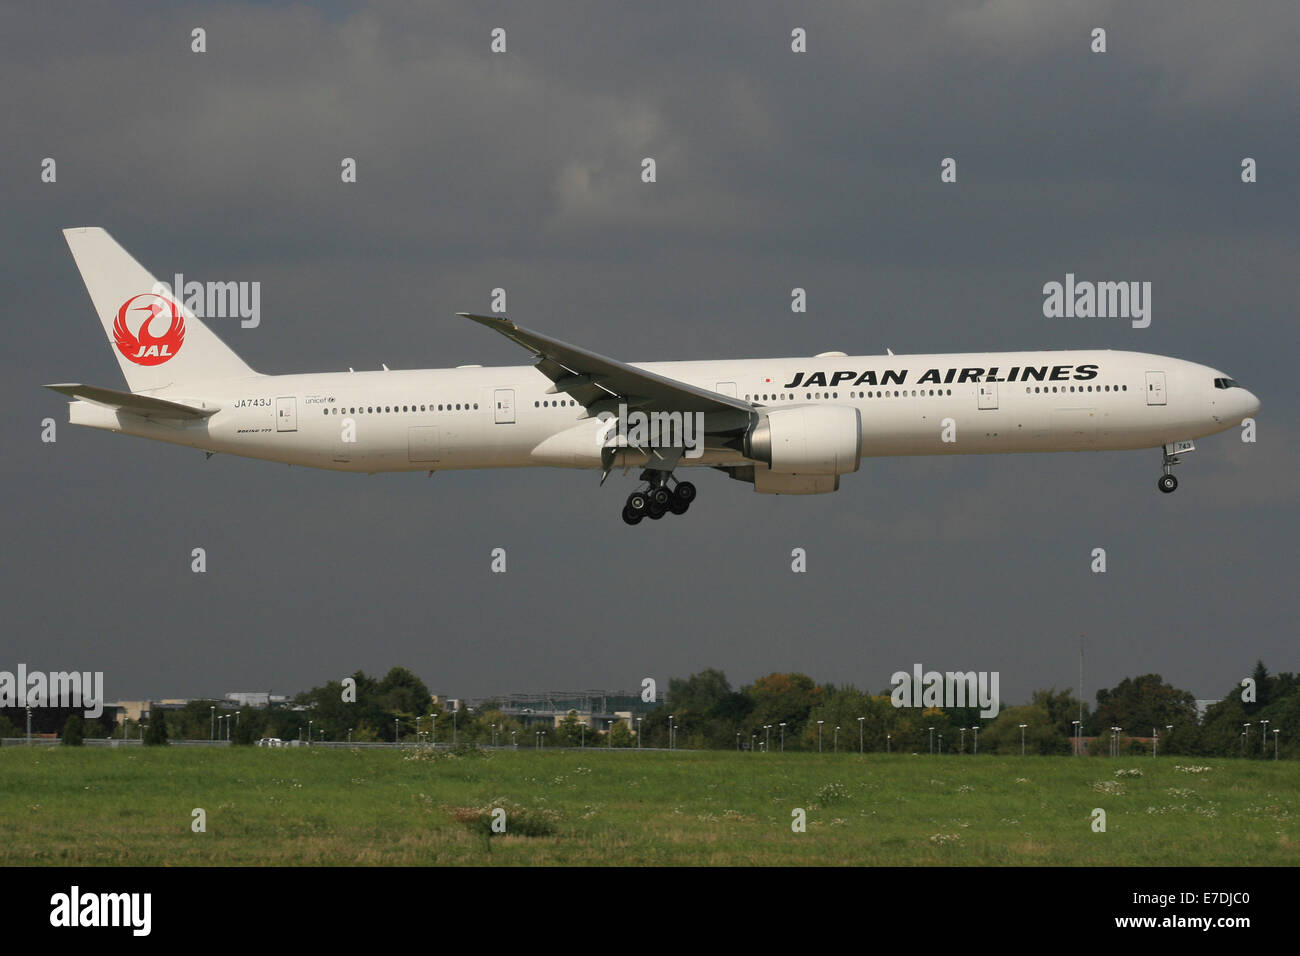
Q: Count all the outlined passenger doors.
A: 5